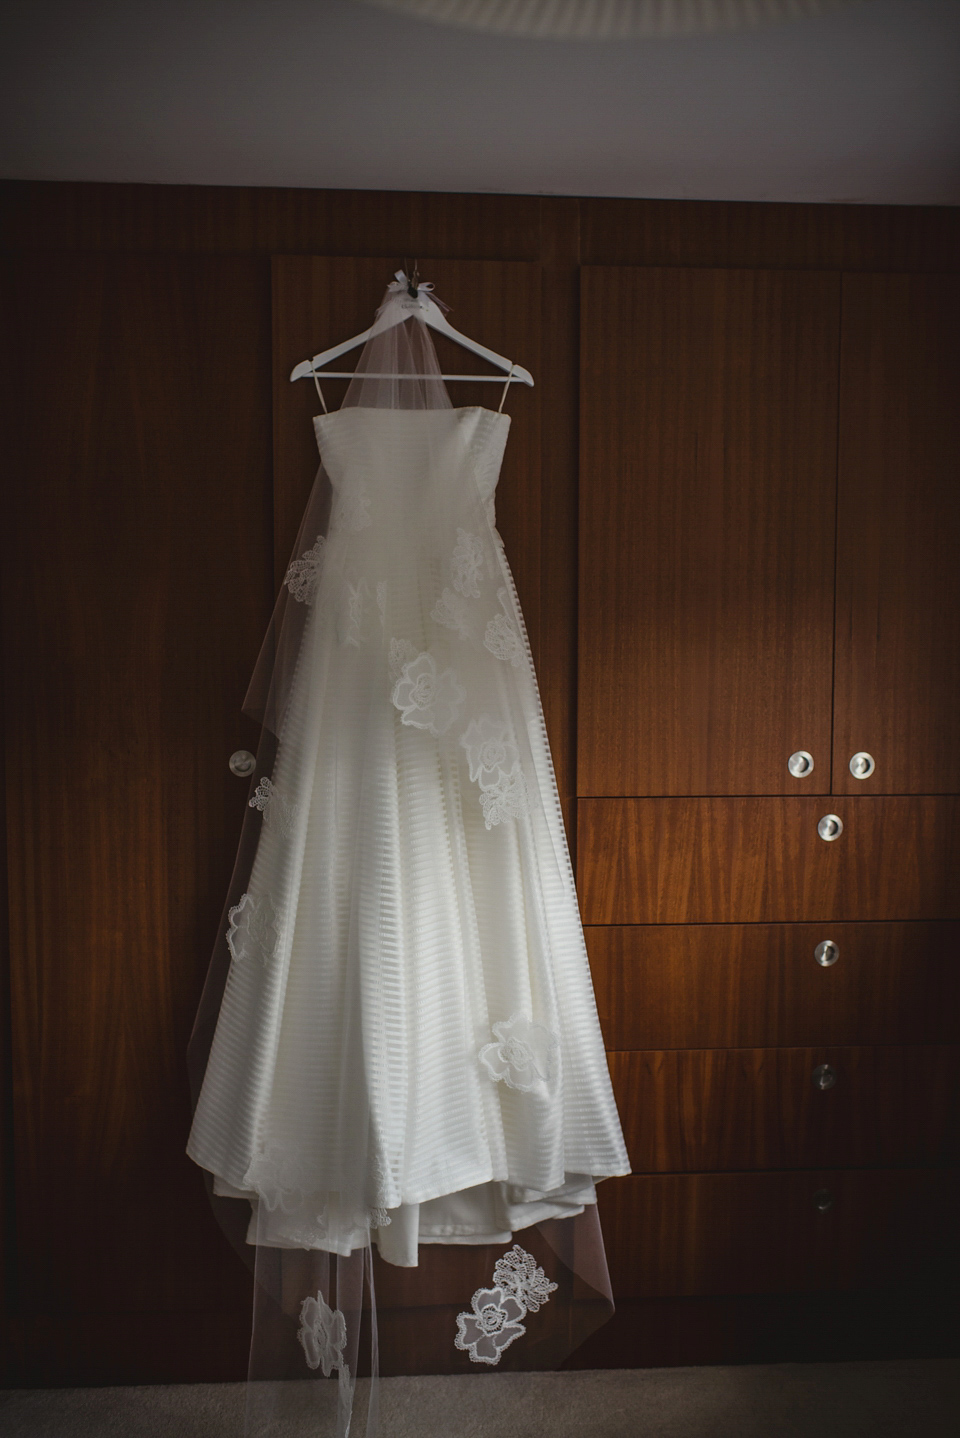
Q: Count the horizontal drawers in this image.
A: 4